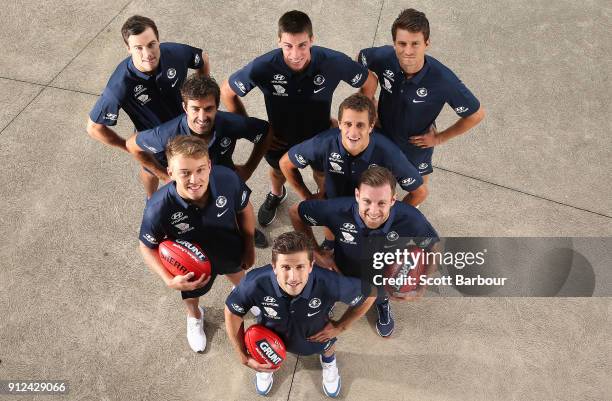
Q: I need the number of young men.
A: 8